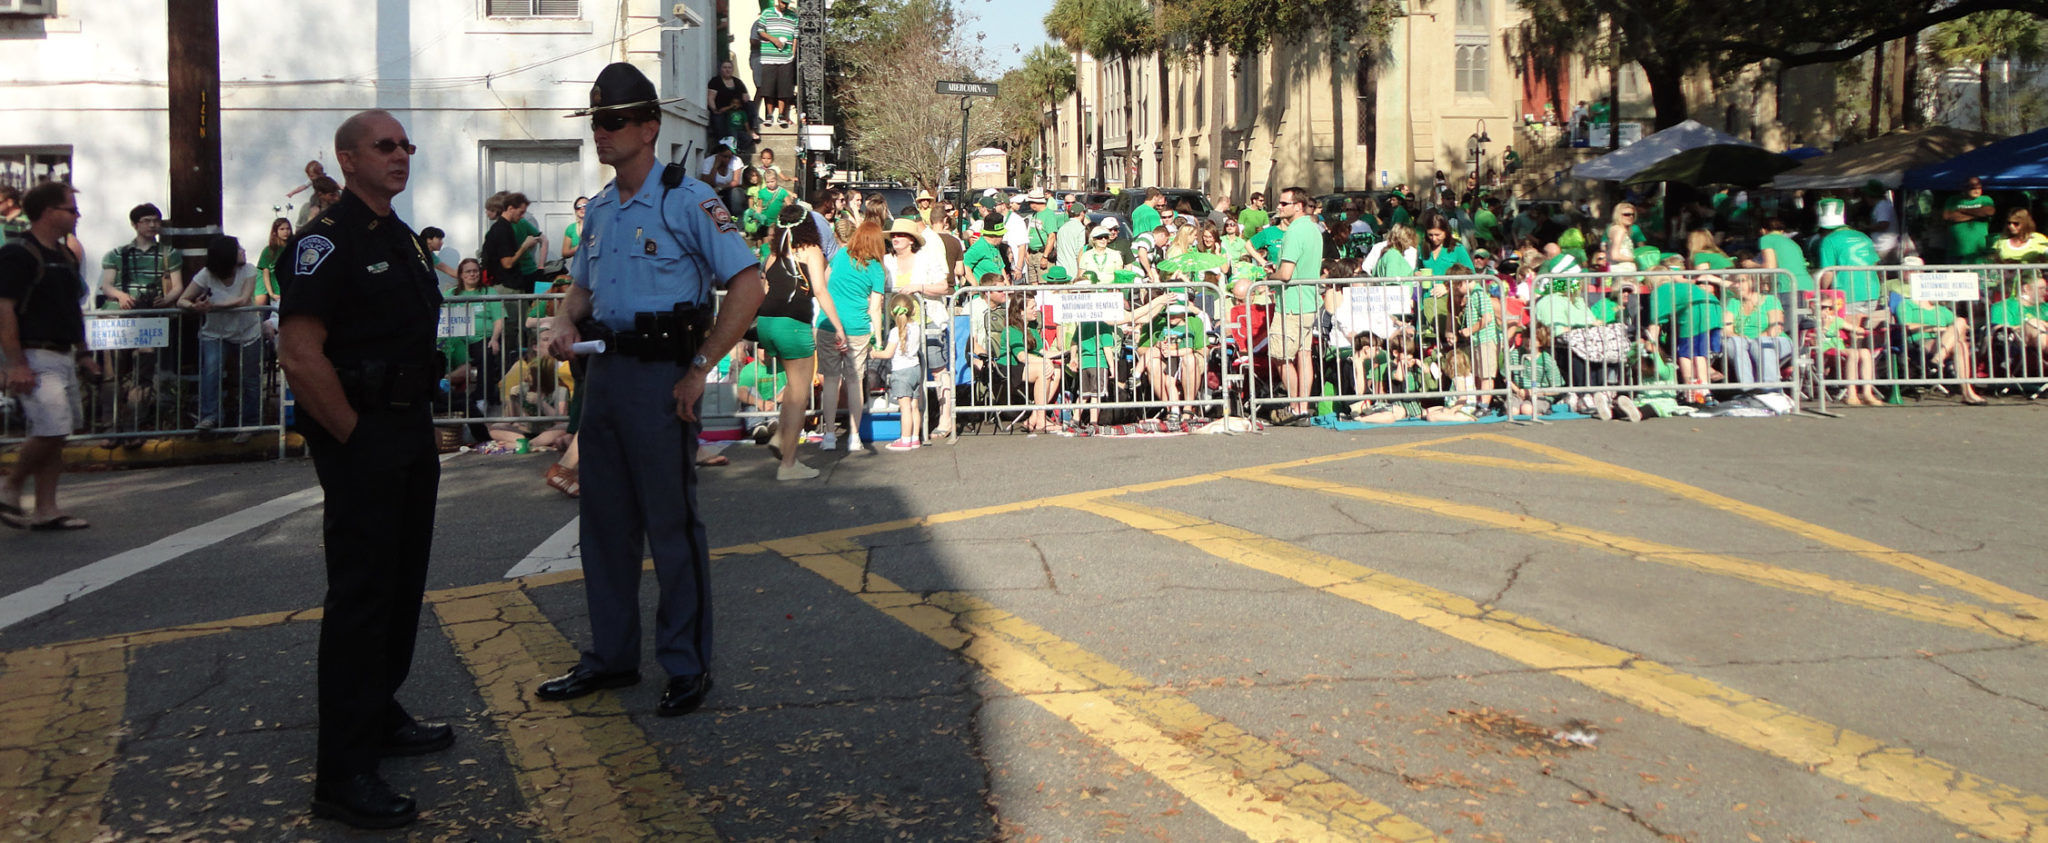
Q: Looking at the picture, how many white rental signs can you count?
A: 5